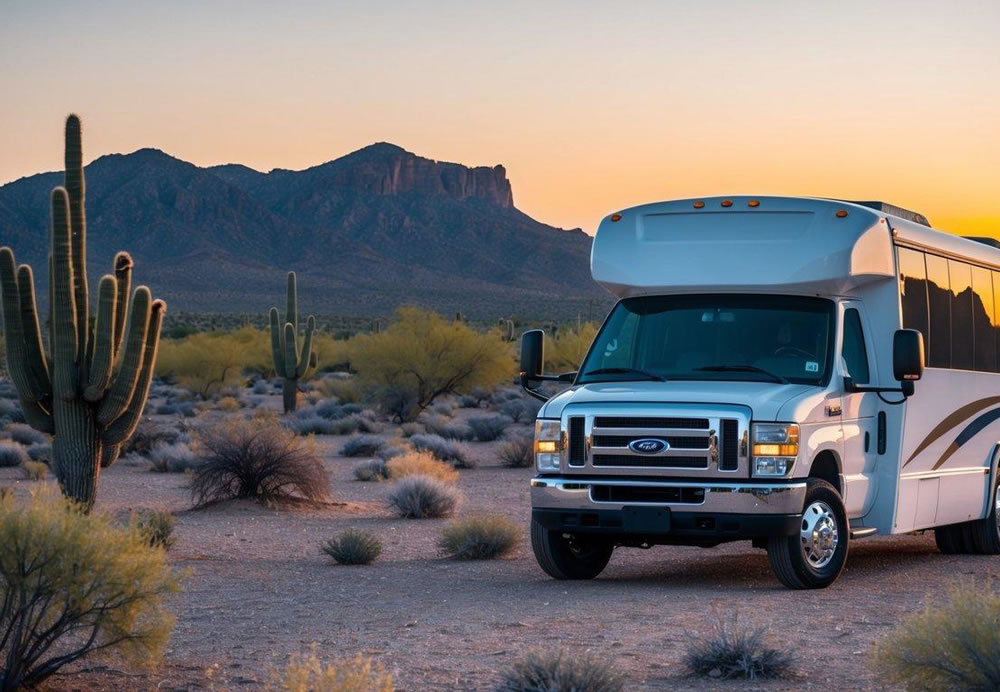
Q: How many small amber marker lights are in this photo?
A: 5